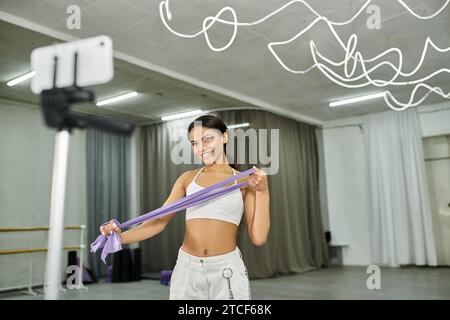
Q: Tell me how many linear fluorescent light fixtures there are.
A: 5